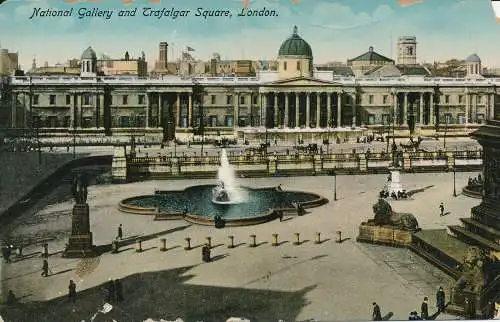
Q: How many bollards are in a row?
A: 11